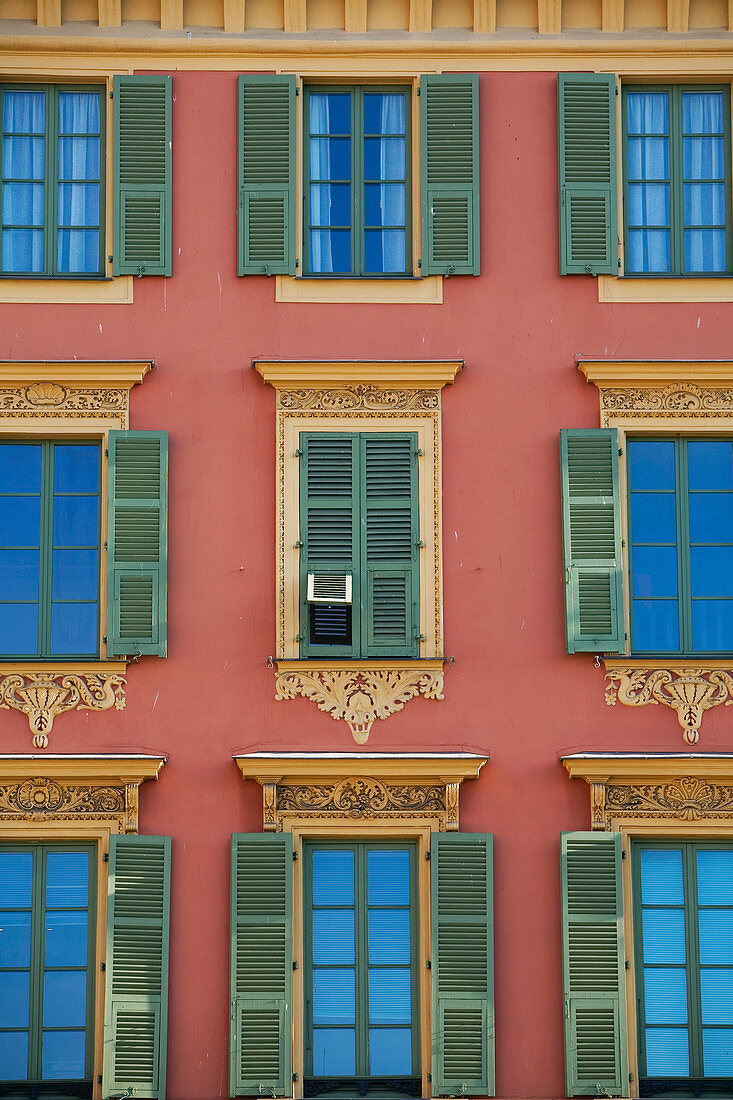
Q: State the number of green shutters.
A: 12